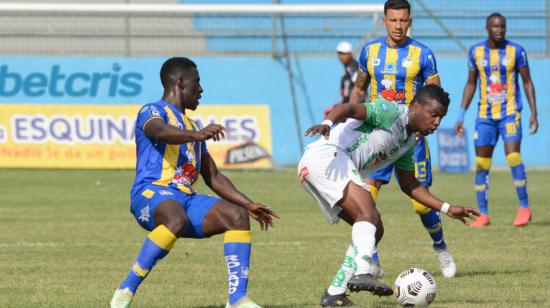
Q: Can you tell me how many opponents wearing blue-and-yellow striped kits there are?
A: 3